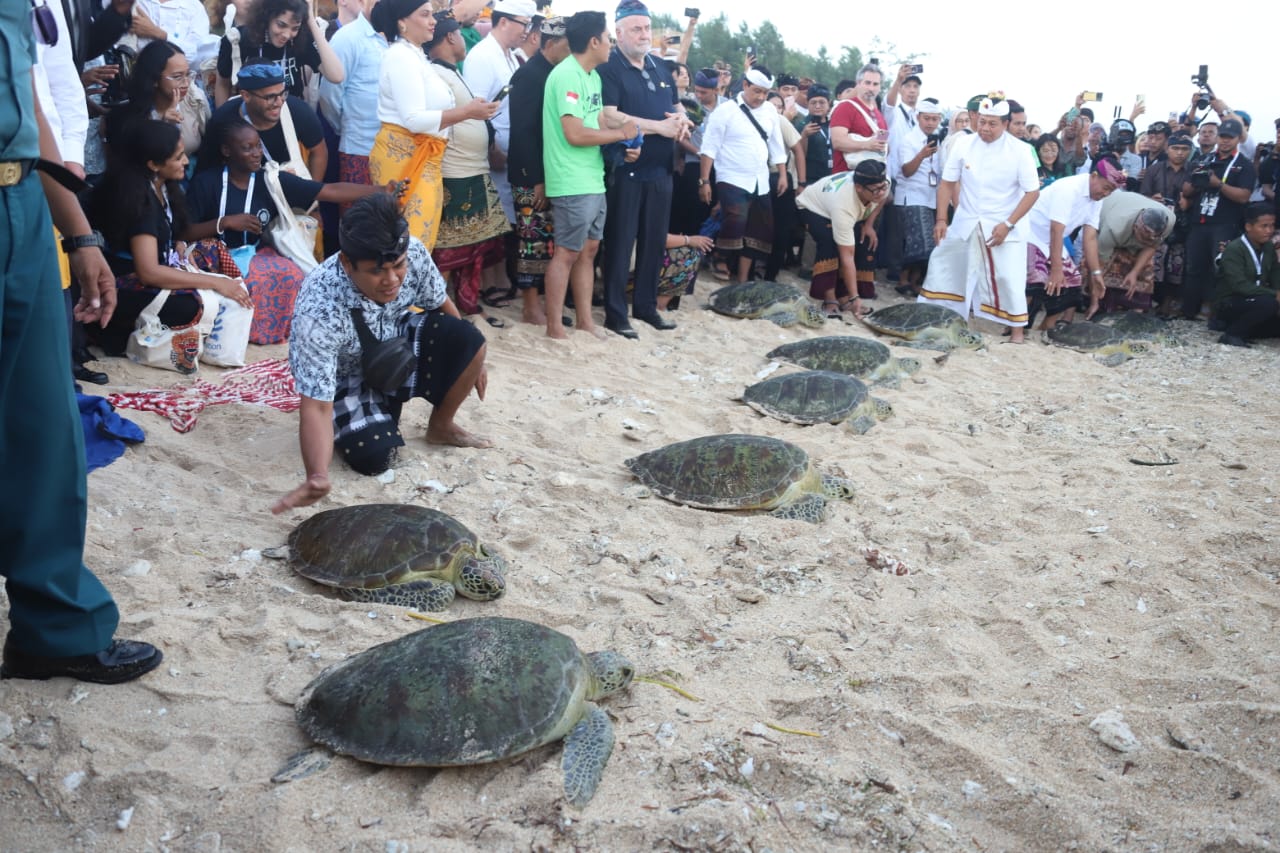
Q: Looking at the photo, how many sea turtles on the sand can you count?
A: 9